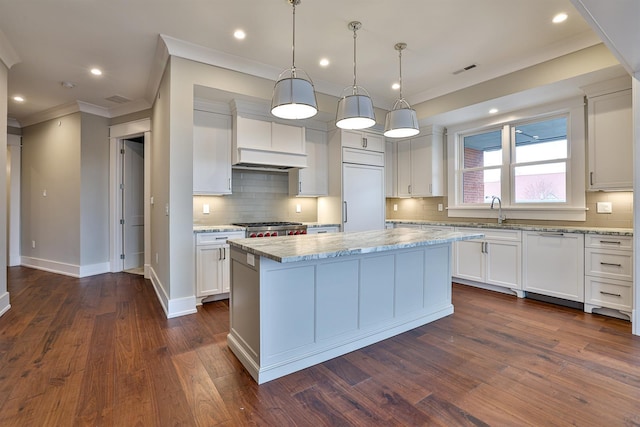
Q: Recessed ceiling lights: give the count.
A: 7